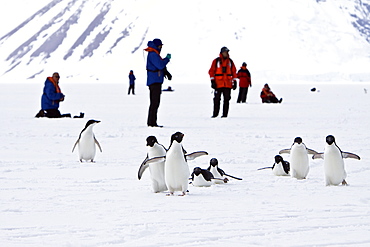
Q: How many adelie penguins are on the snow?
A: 8